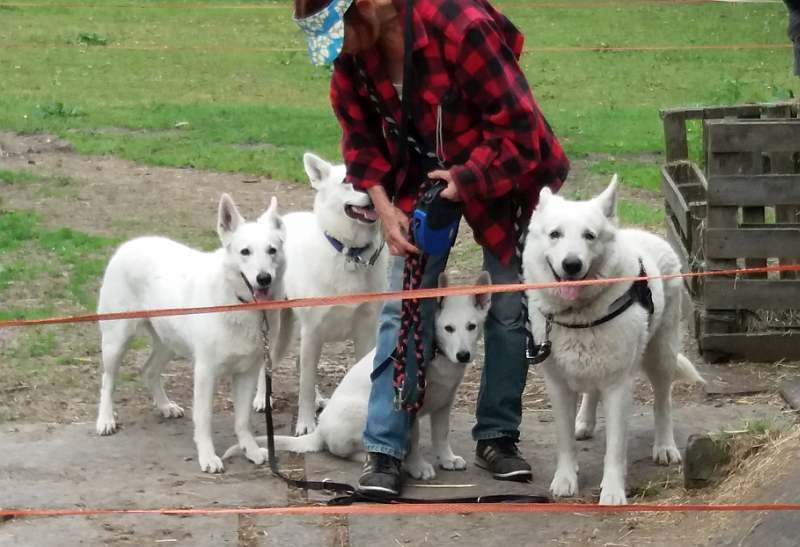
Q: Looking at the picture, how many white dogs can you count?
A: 4